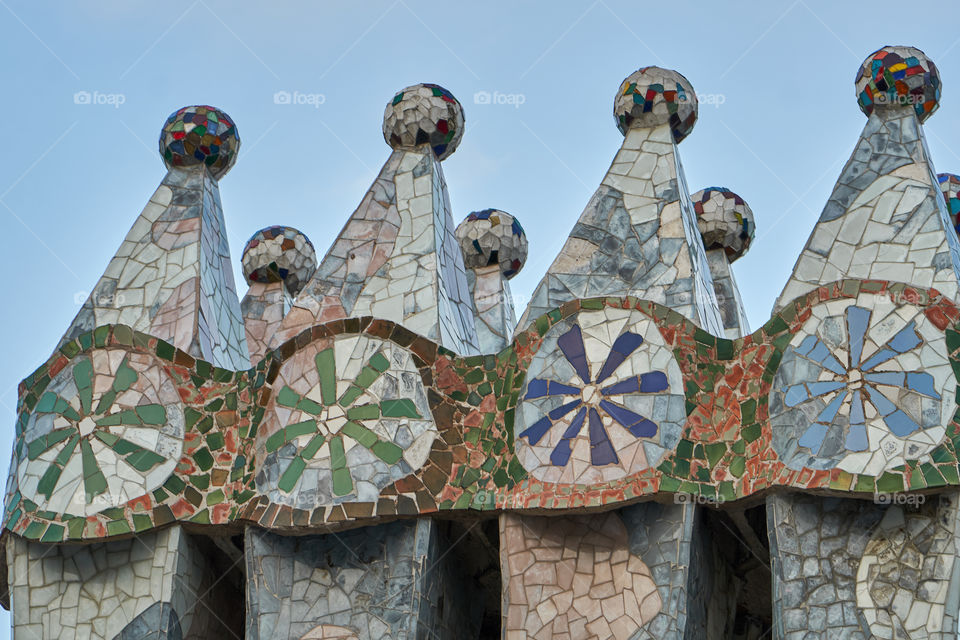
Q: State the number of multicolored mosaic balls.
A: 8